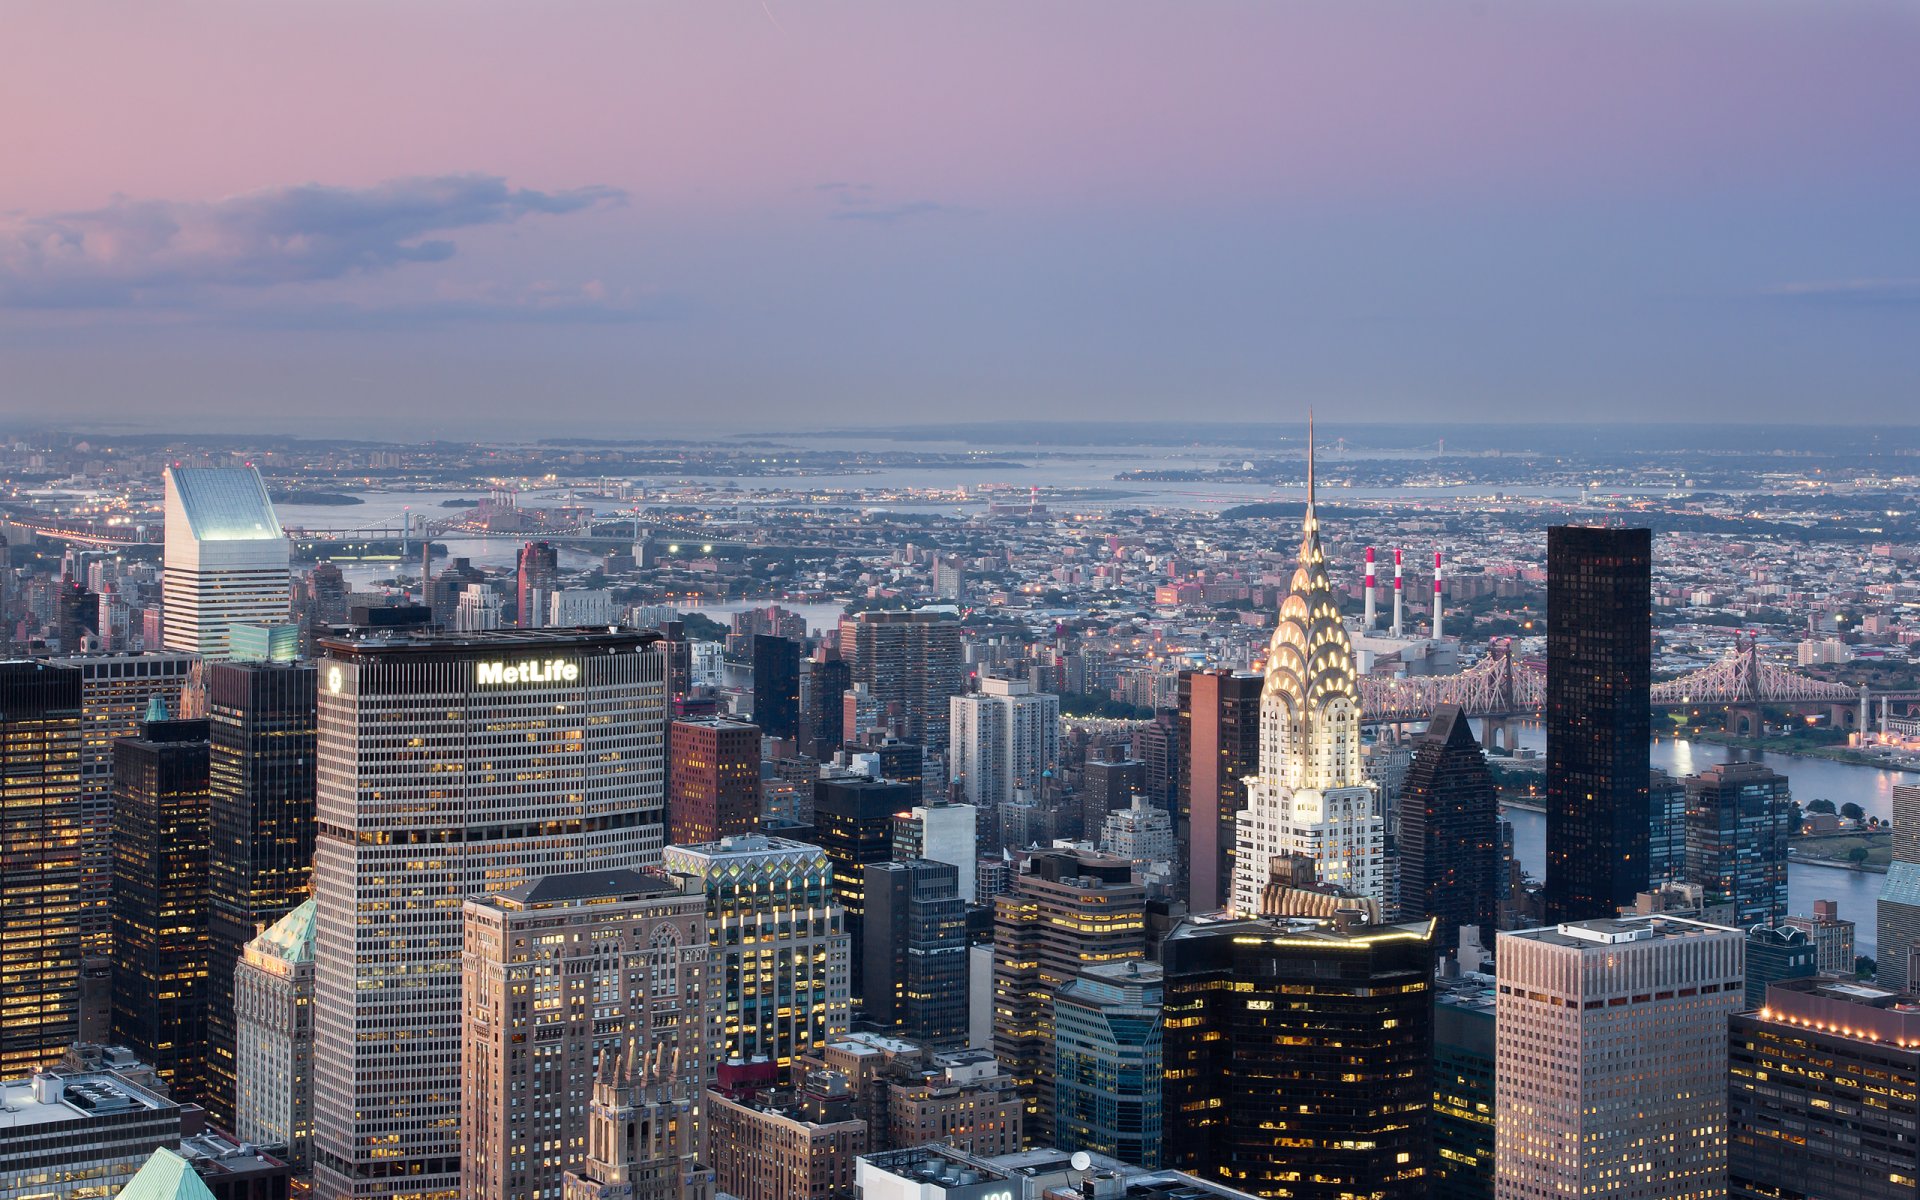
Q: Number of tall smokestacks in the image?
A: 3